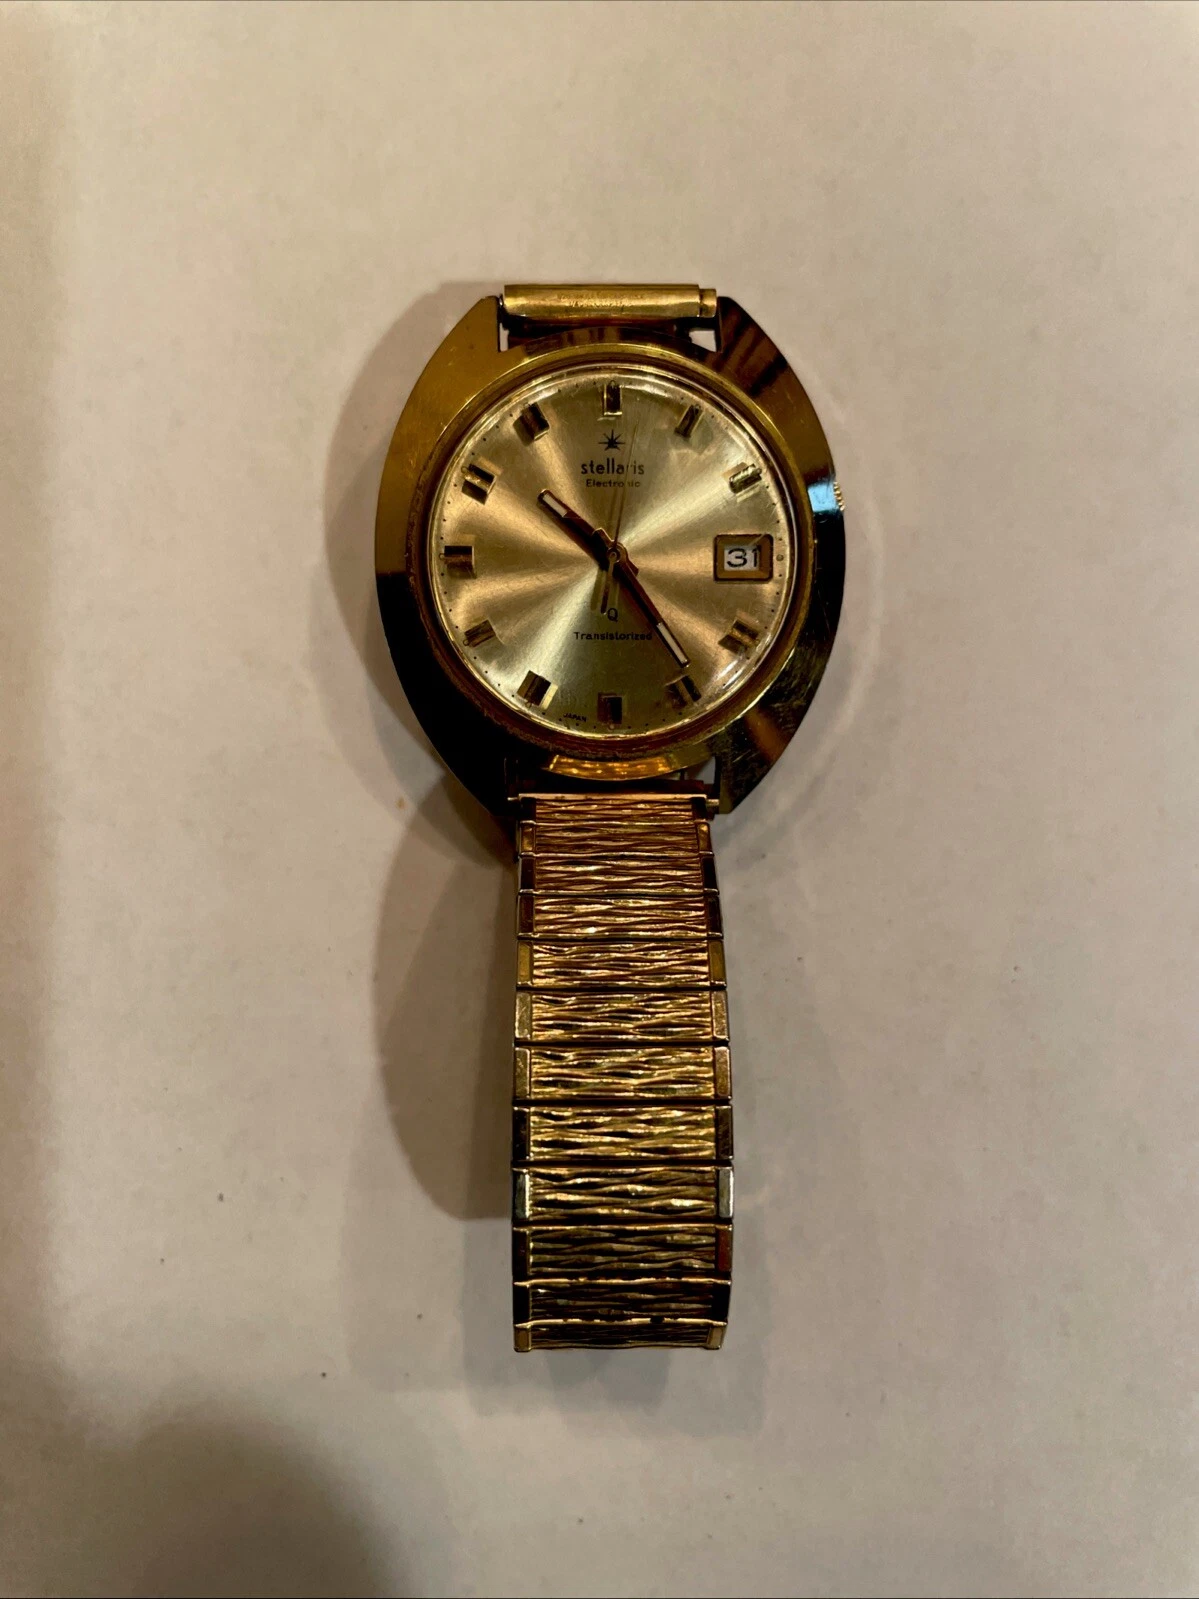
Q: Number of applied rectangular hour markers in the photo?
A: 11